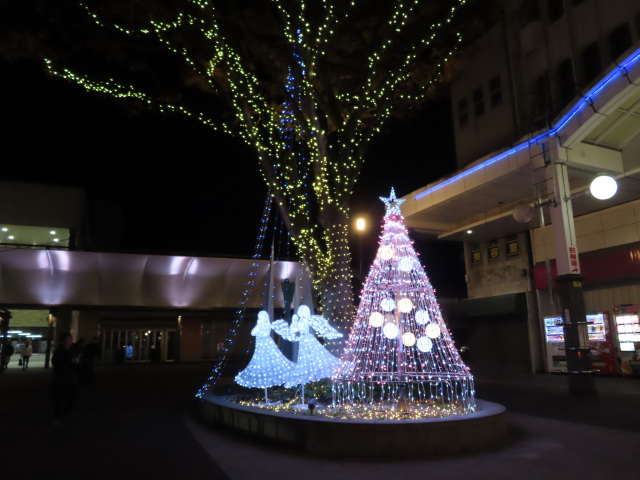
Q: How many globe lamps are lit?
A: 1